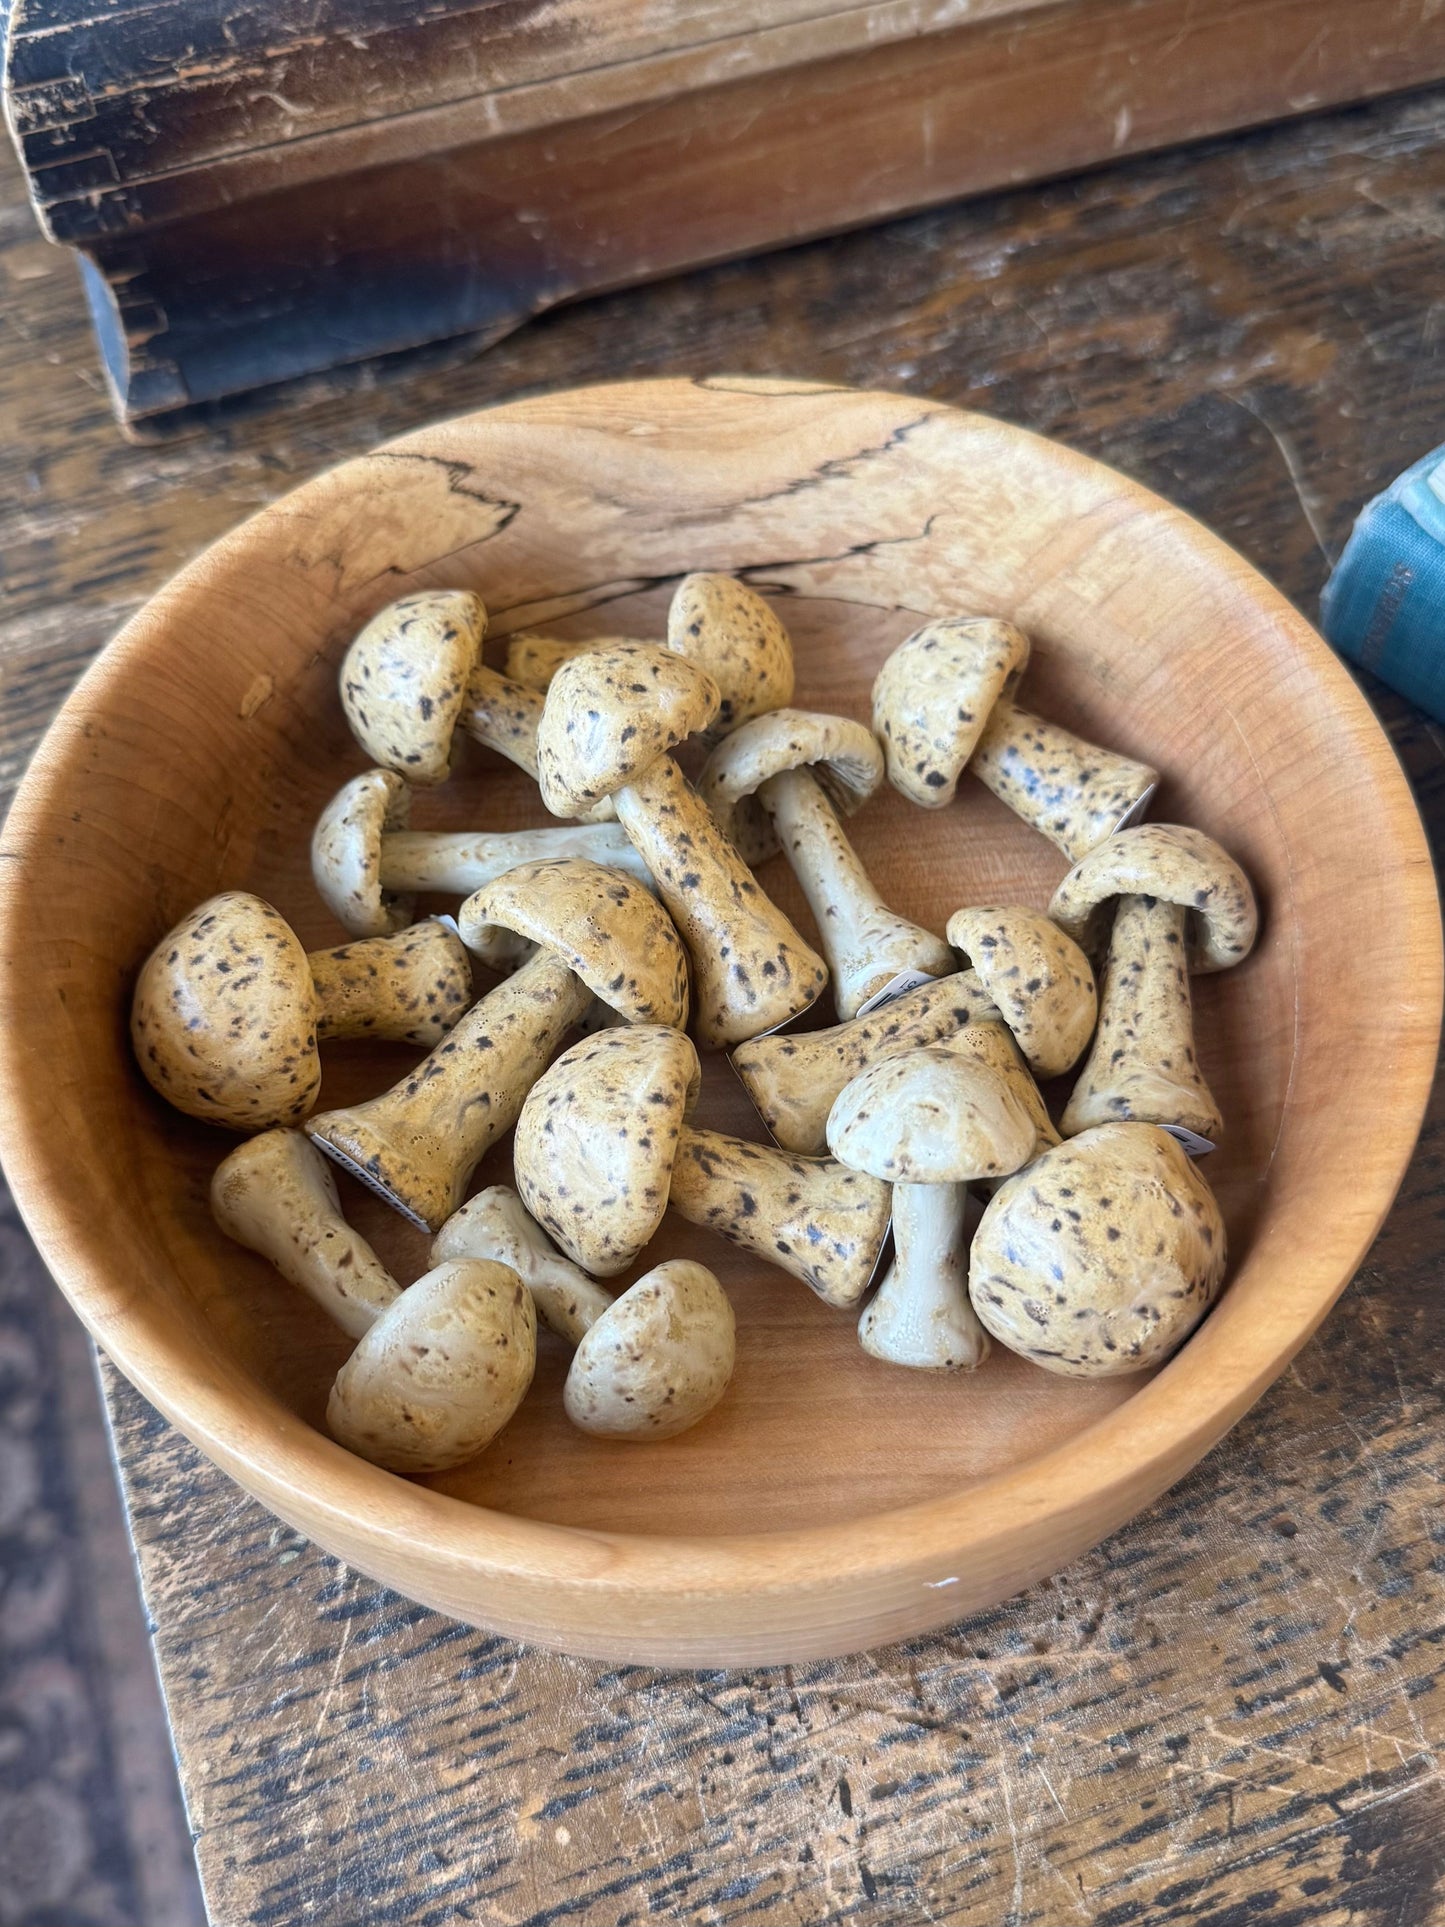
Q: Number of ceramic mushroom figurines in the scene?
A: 15